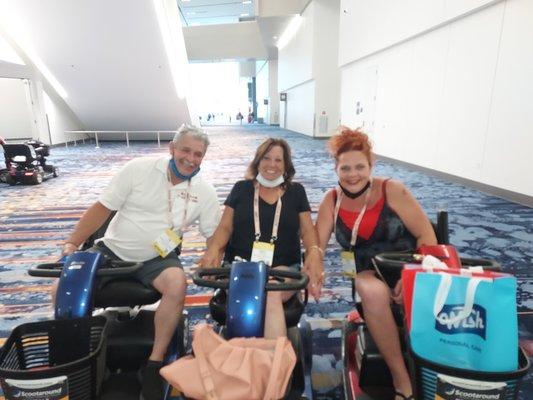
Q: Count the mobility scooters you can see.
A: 4